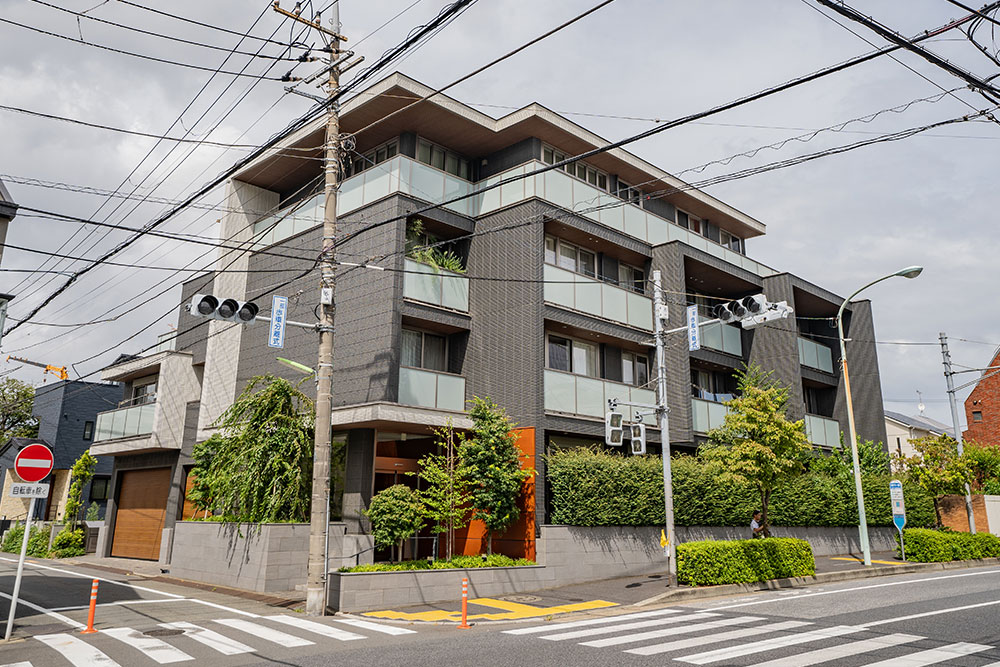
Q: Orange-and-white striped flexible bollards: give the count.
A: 2